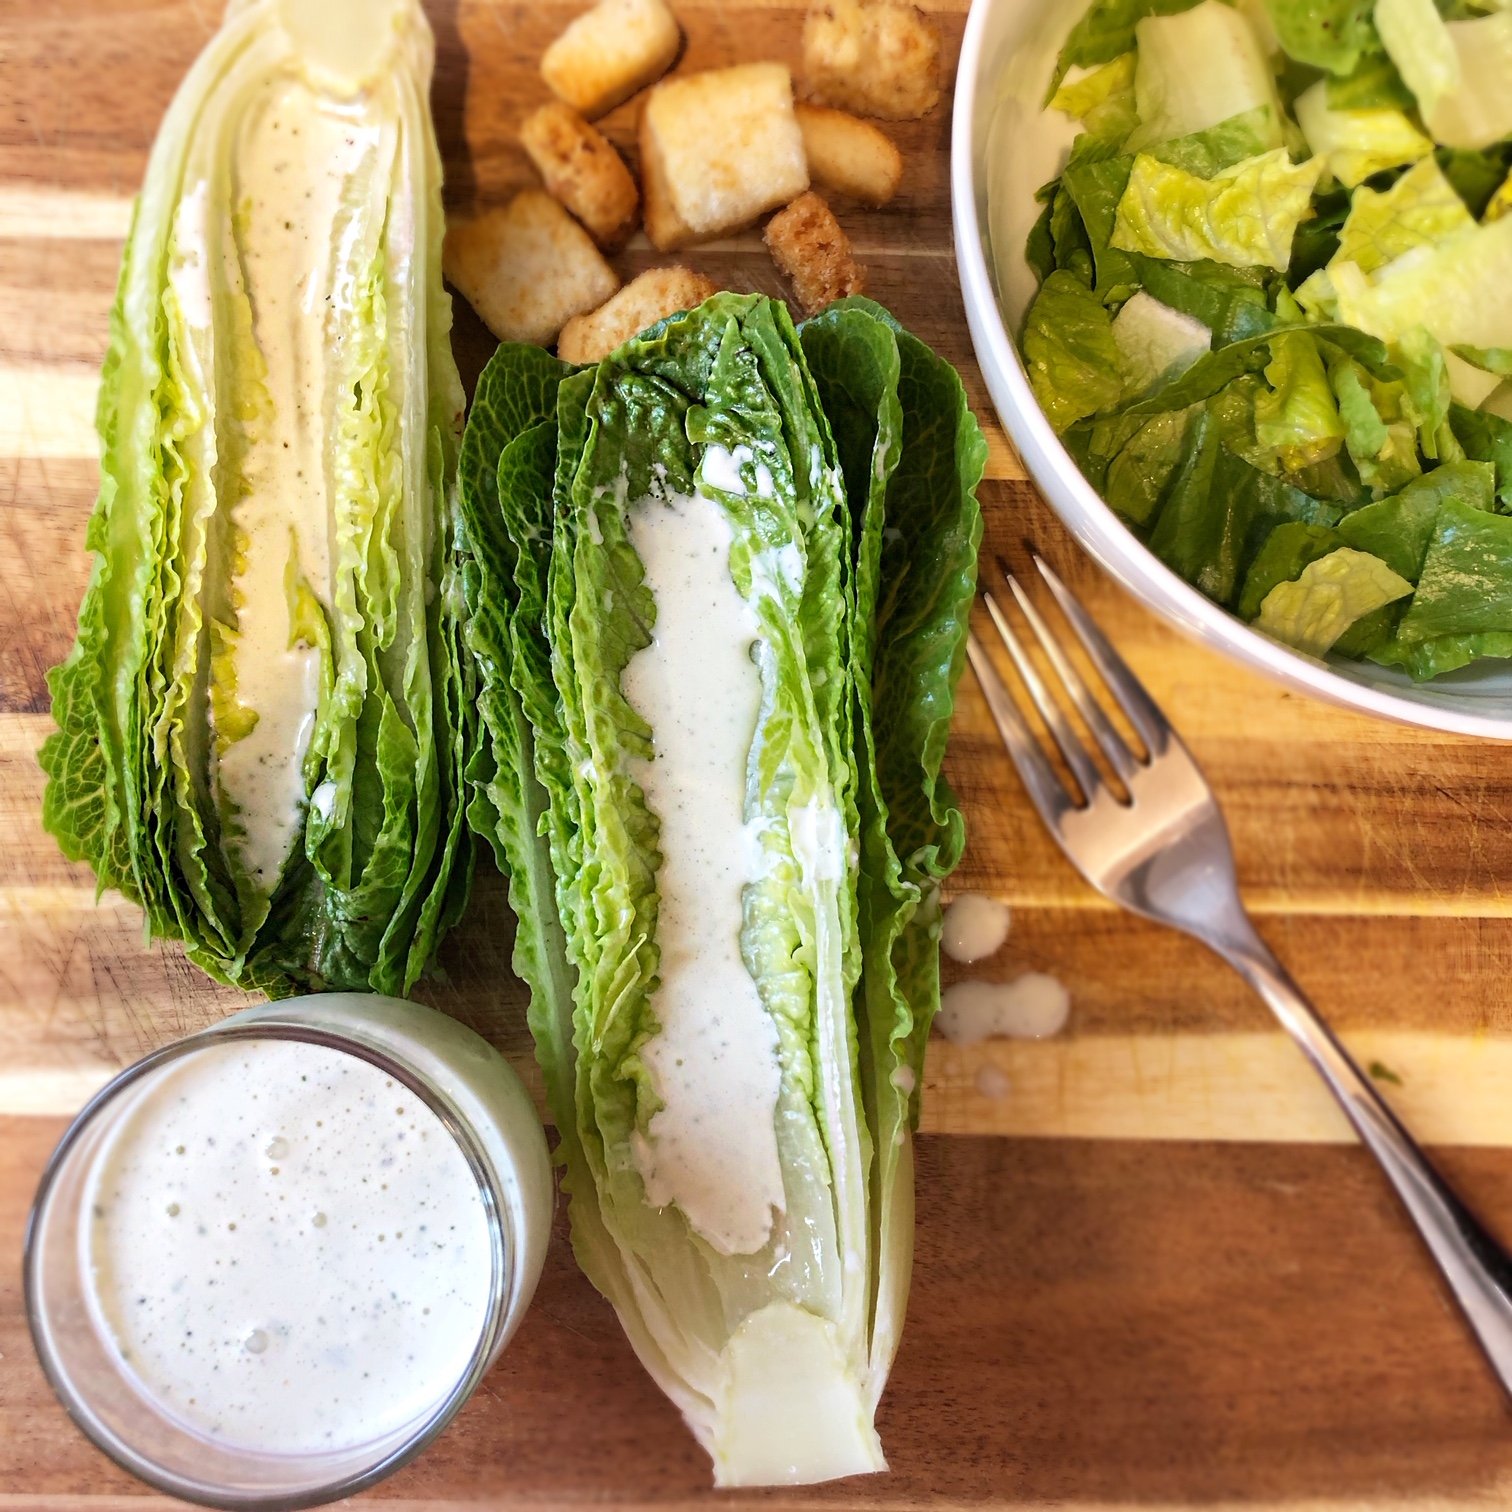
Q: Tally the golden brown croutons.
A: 8